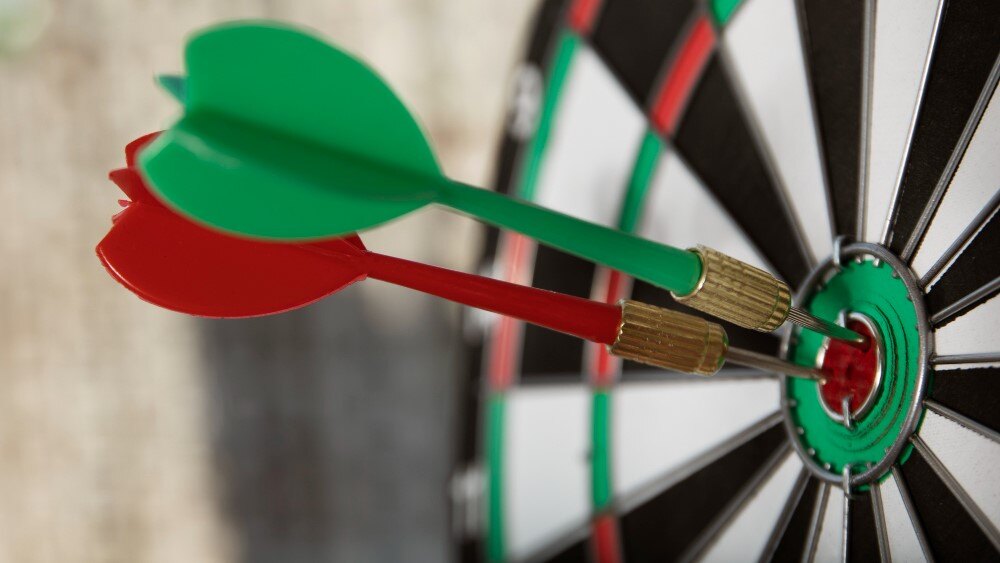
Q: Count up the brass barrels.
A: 2